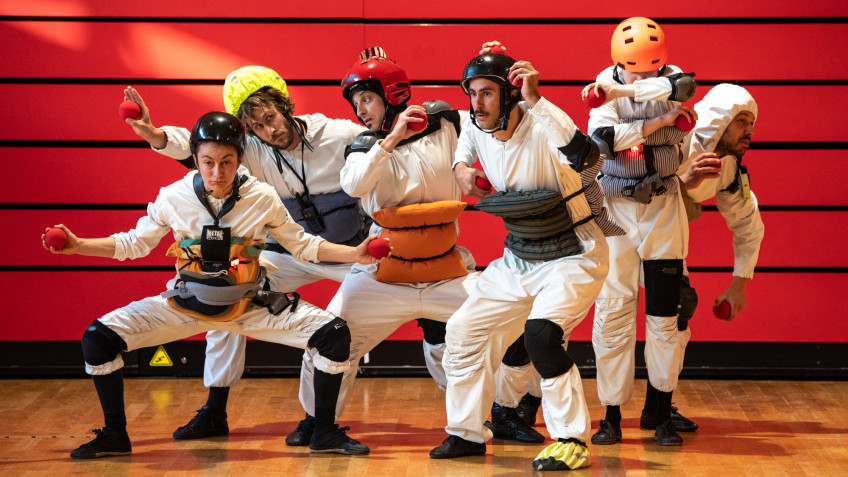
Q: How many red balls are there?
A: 11